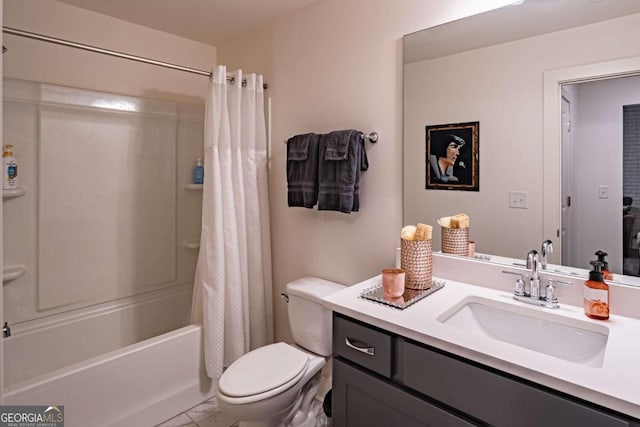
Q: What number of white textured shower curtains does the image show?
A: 1